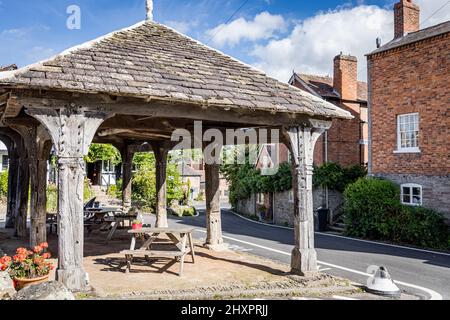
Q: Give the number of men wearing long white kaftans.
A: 0